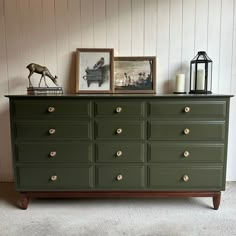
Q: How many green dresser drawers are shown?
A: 12